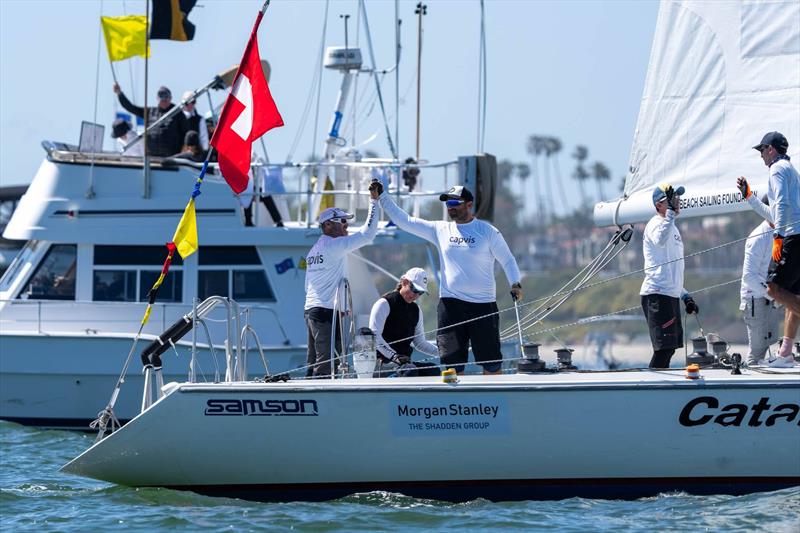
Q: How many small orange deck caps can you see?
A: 2